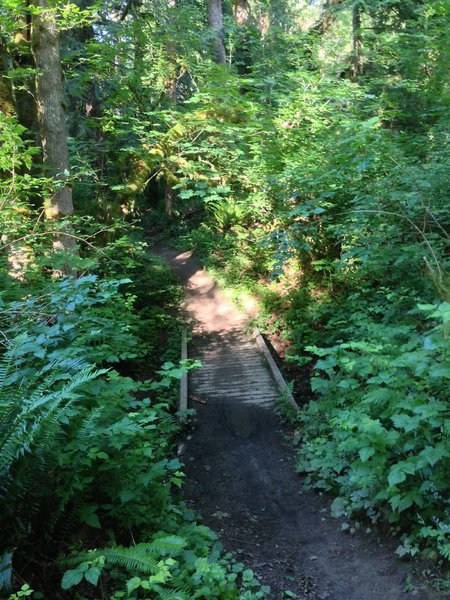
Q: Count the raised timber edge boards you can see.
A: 2